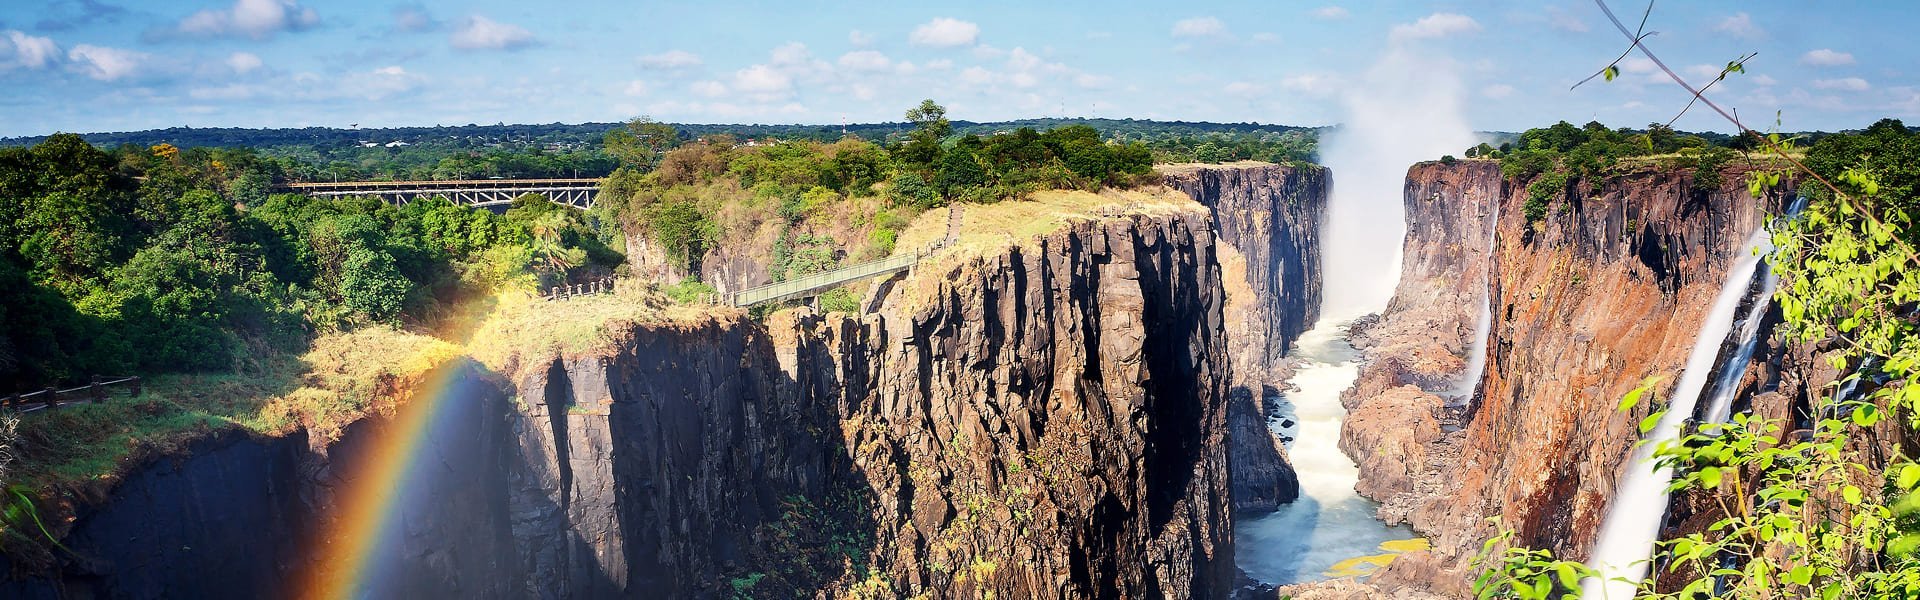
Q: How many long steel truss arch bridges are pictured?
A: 1